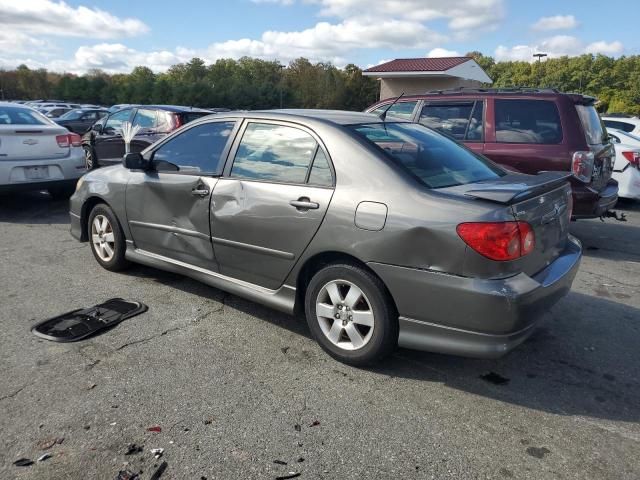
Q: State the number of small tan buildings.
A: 1